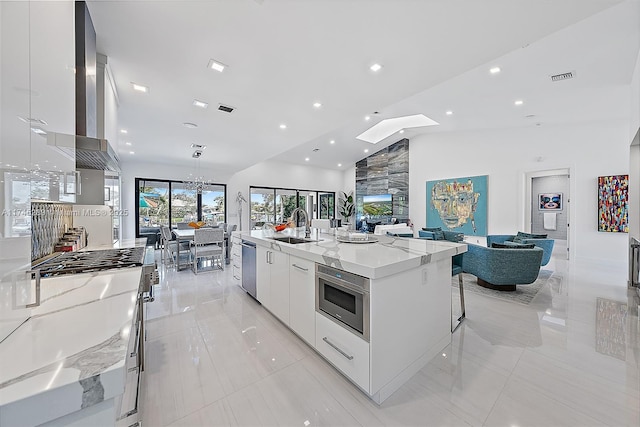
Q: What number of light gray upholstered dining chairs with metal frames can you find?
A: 6